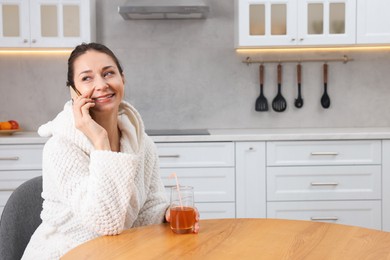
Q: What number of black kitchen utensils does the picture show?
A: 4